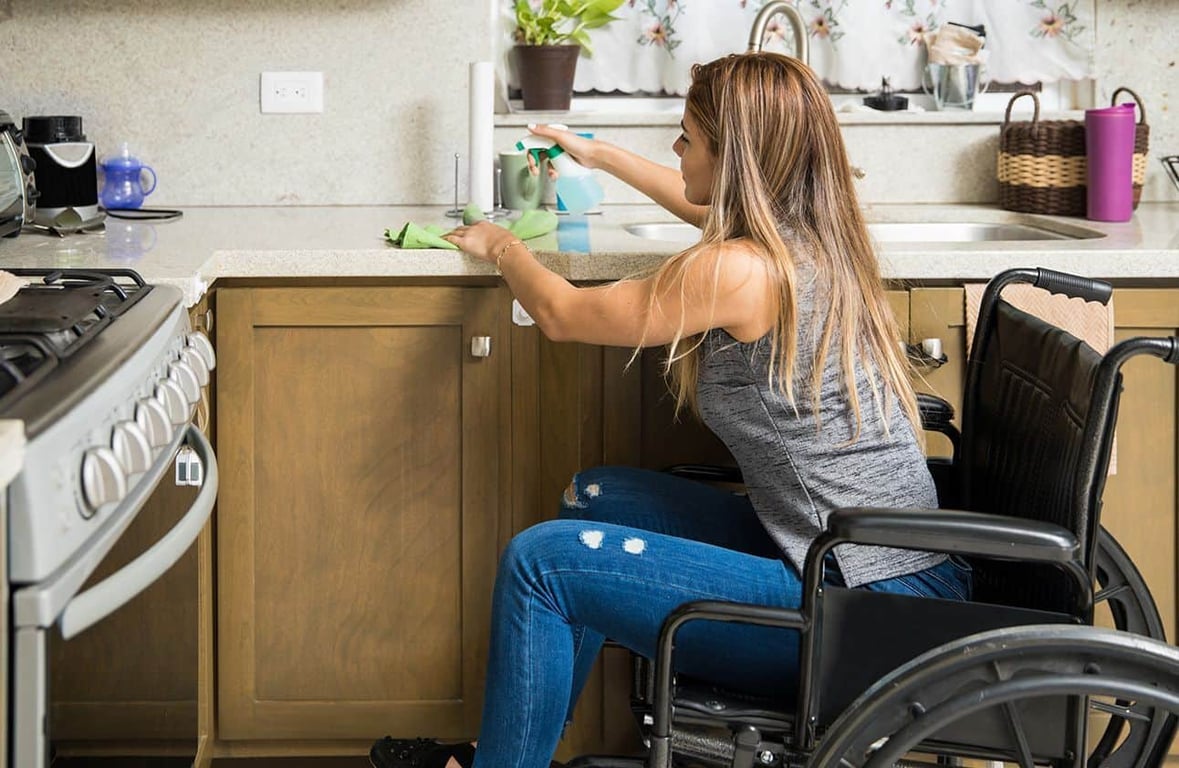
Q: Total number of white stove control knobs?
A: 7